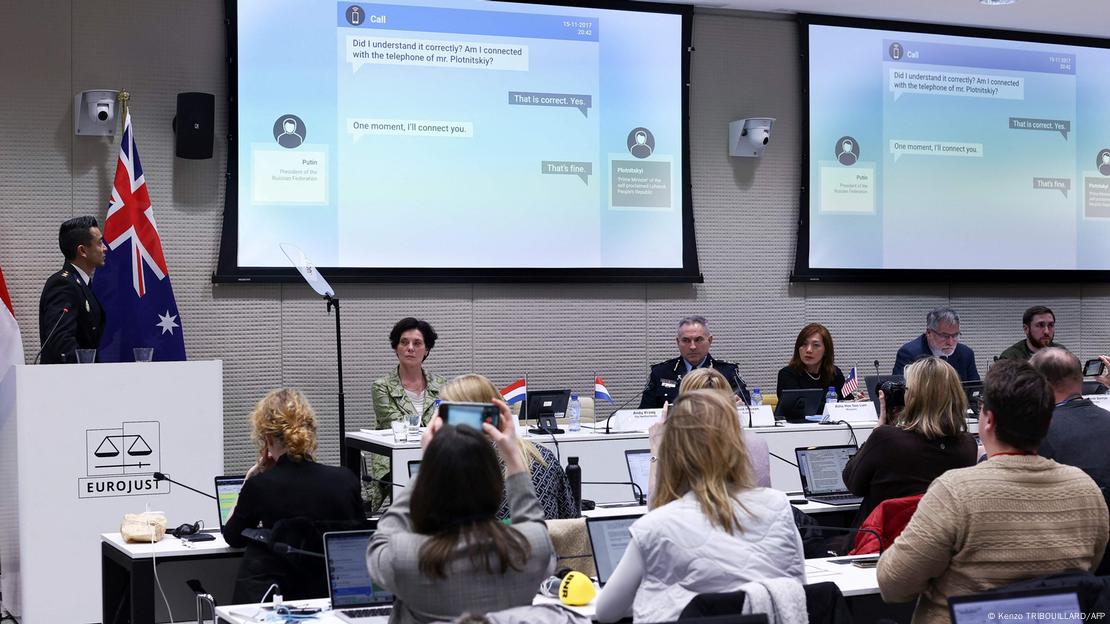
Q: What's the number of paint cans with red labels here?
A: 0